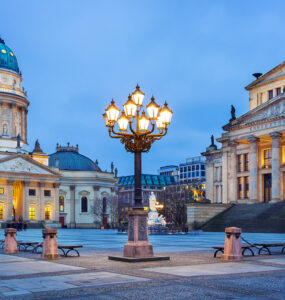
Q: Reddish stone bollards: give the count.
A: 3